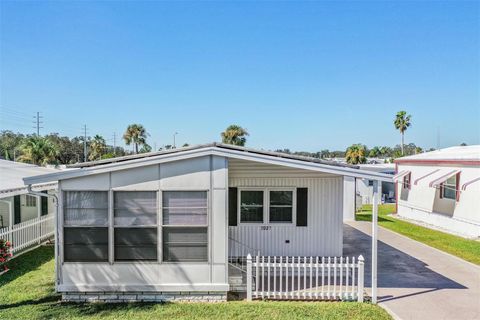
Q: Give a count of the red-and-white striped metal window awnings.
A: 3